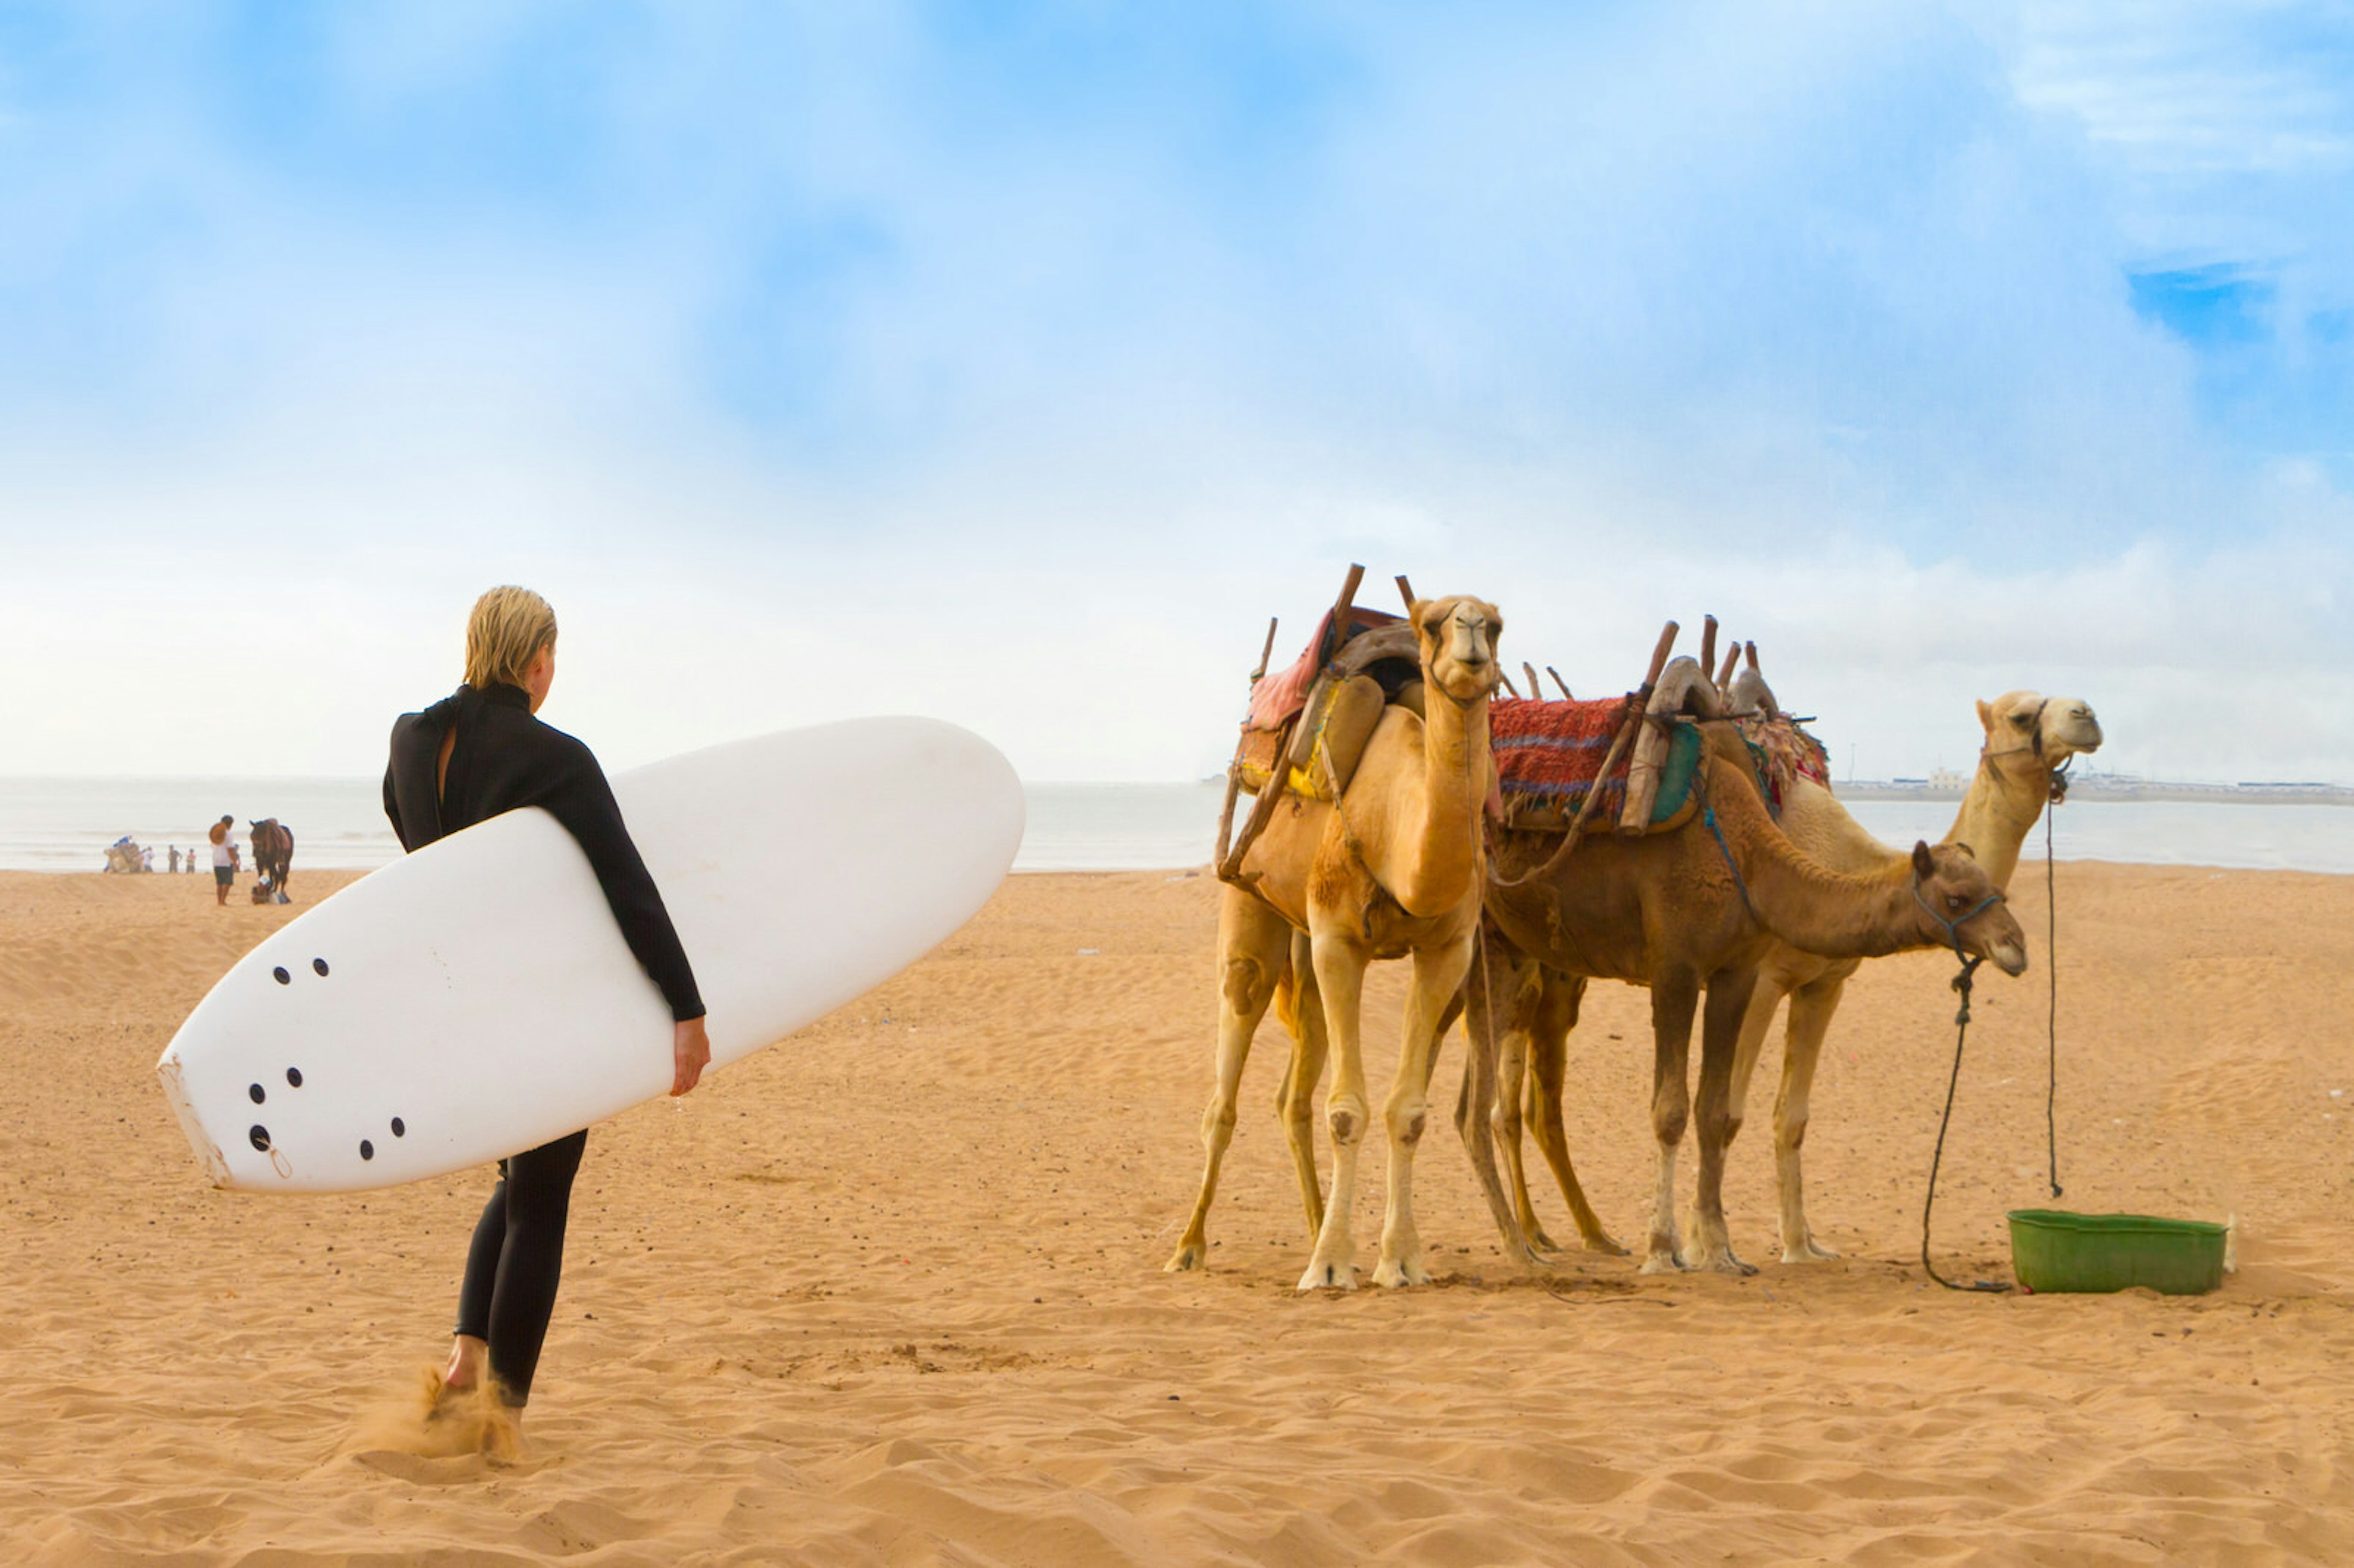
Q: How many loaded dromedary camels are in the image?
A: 3